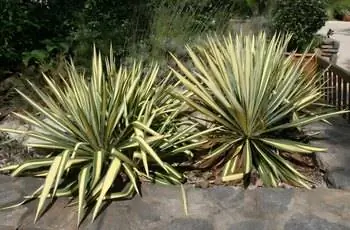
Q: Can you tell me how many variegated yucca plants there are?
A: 2